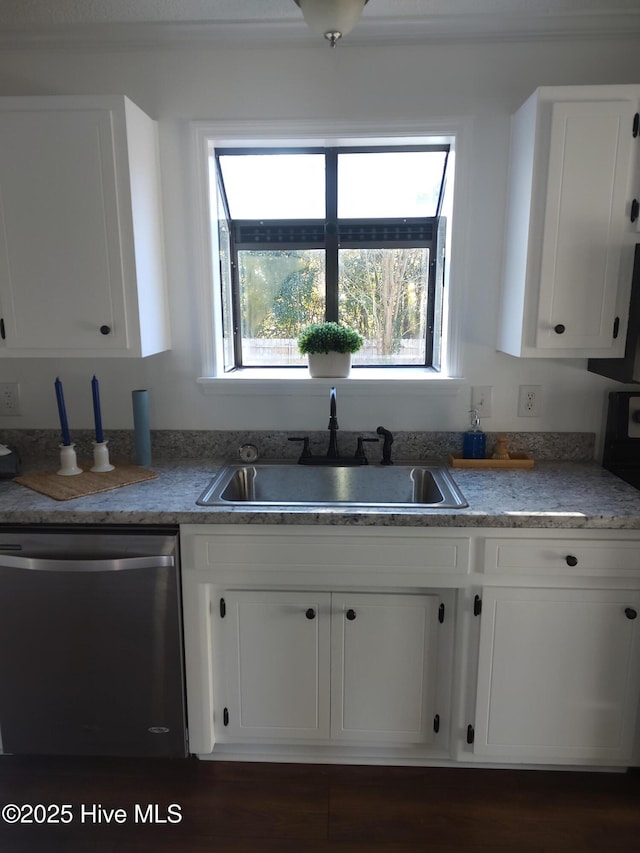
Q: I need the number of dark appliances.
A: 3